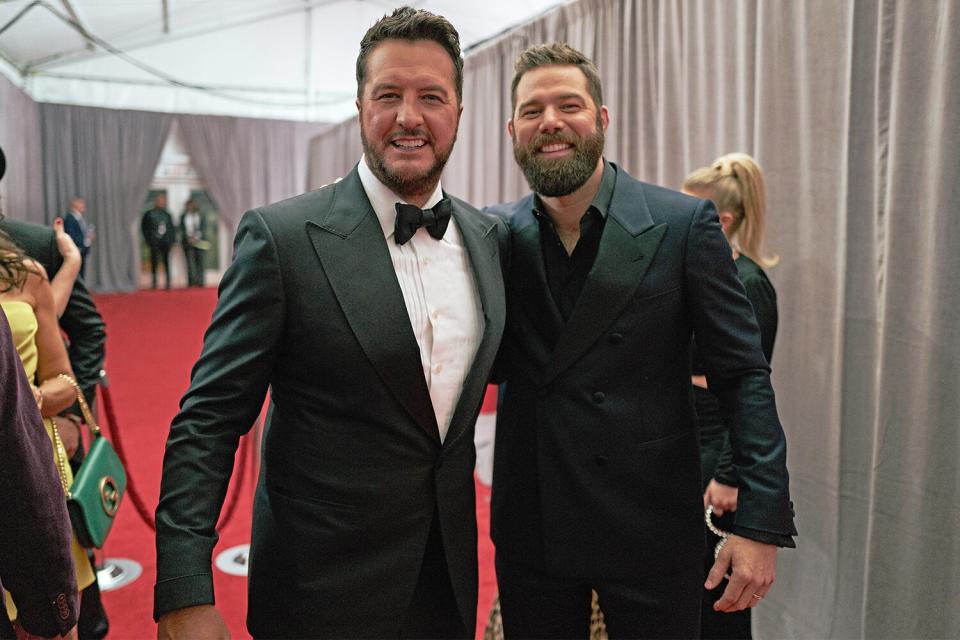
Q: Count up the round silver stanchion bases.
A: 2